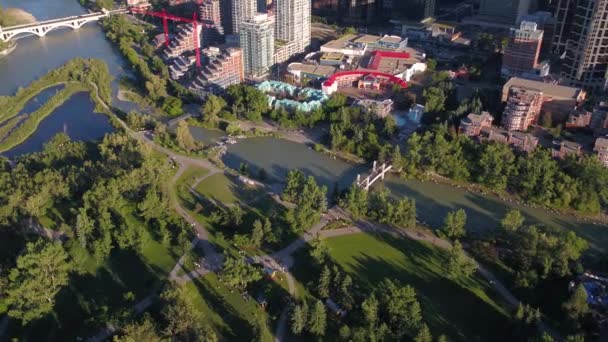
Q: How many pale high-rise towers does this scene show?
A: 3